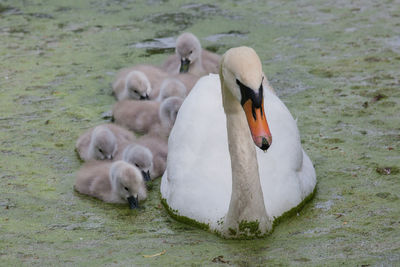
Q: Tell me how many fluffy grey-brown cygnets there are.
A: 7